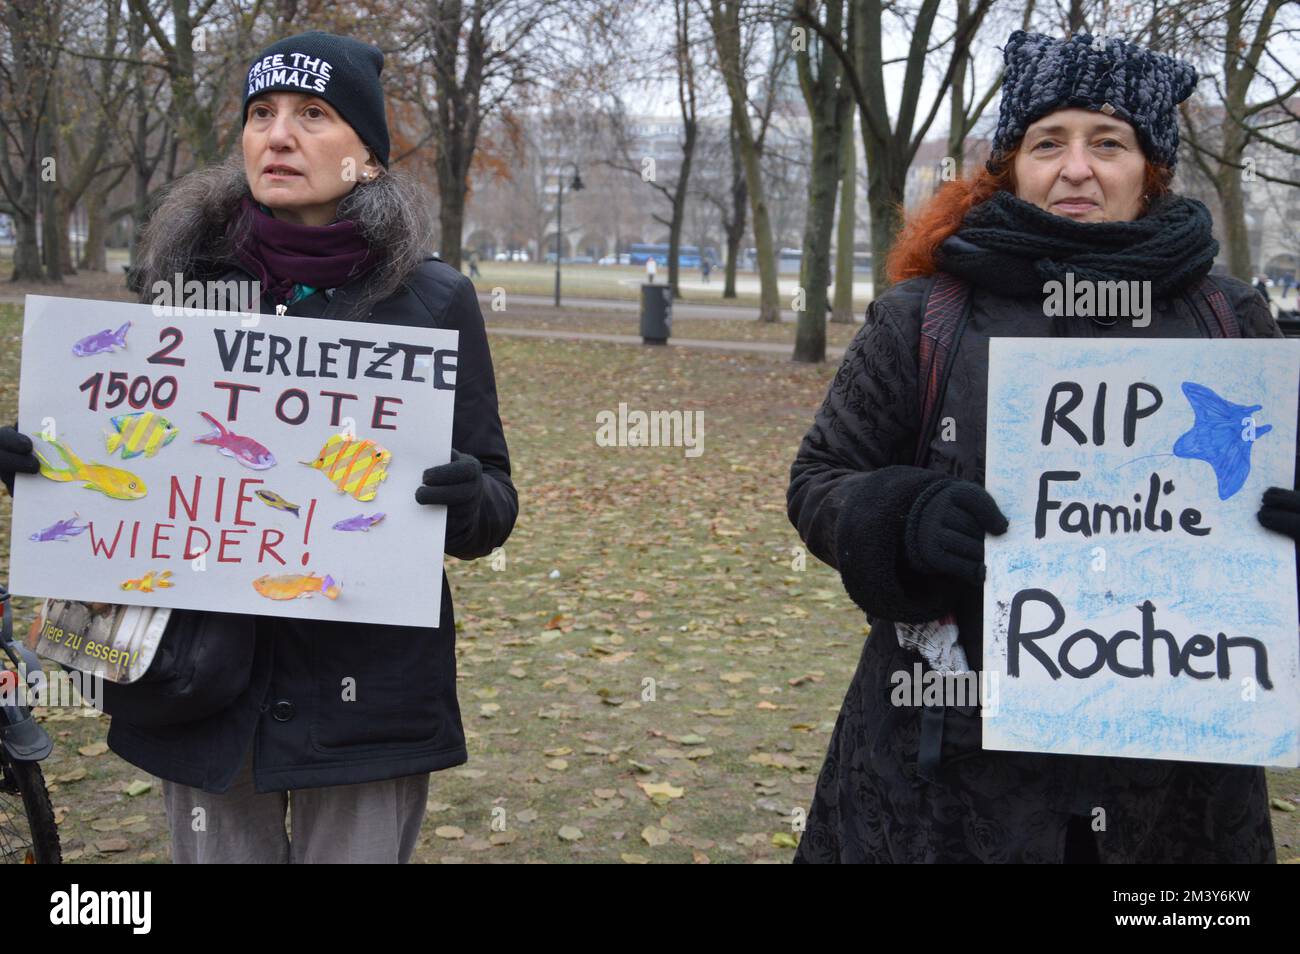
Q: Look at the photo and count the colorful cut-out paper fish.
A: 10